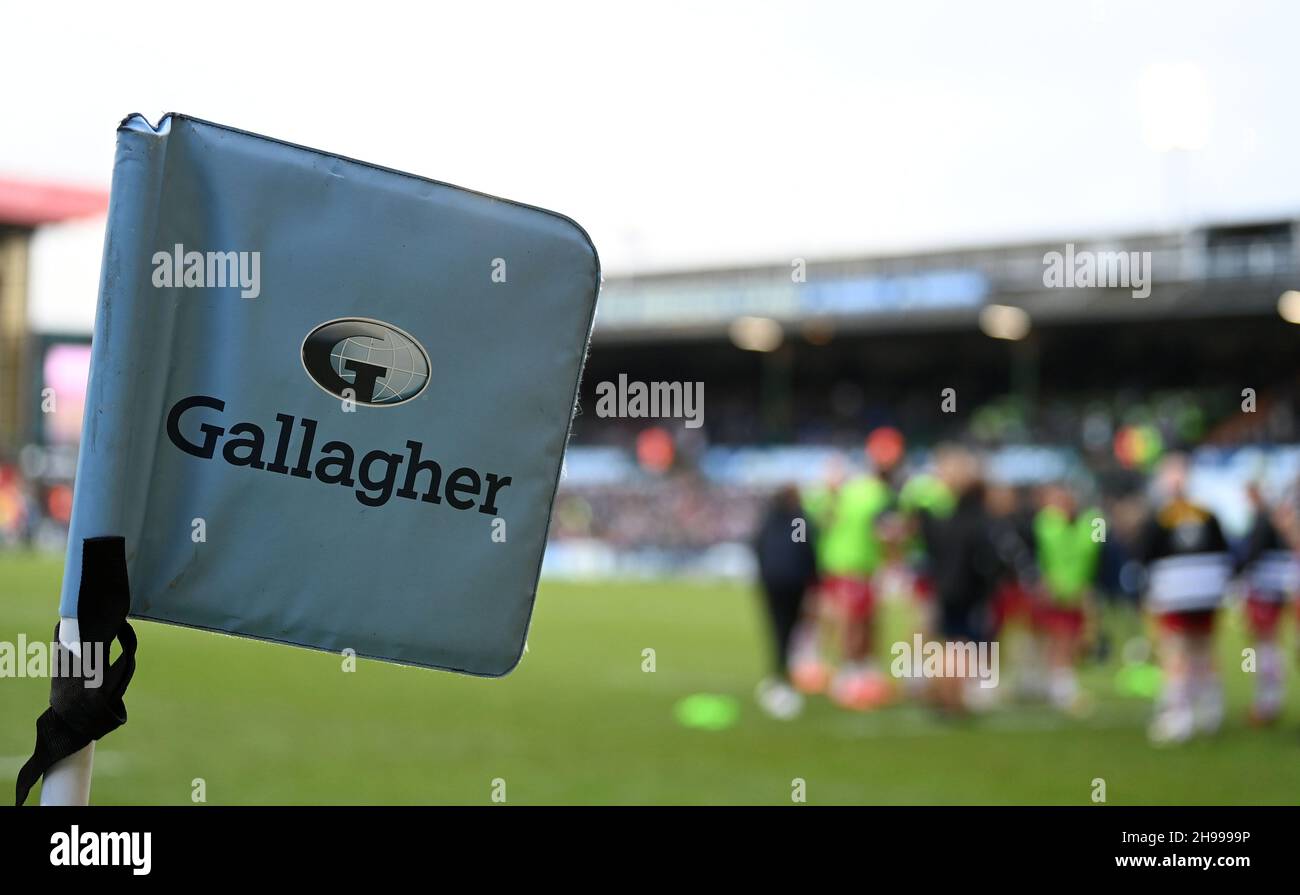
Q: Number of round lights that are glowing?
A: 3